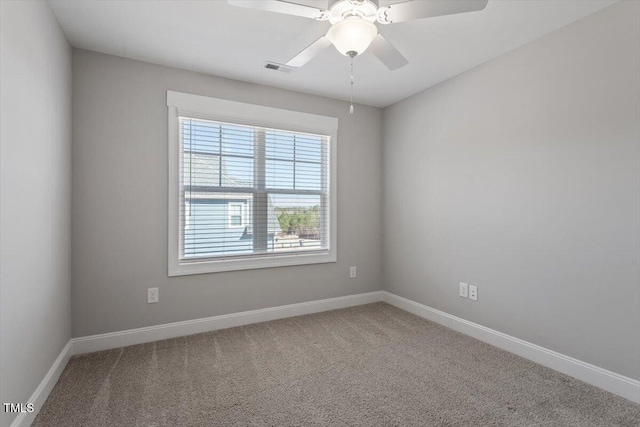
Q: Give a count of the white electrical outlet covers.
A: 4